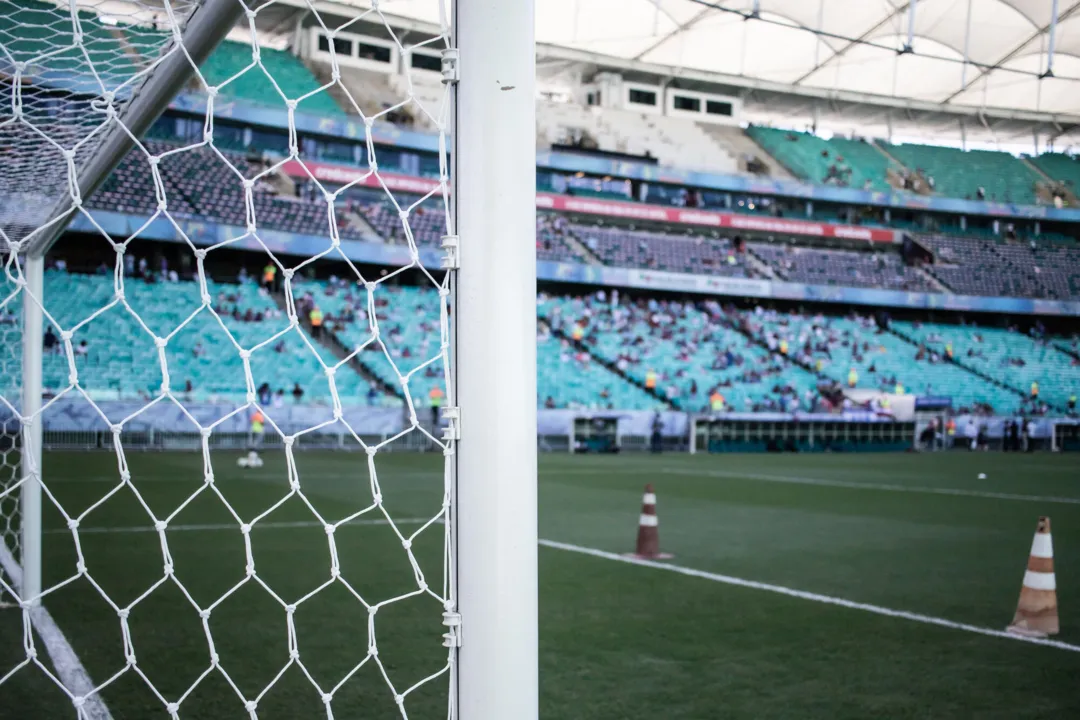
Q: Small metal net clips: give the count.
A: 4